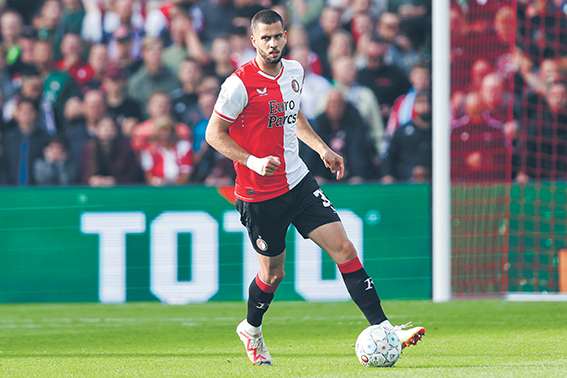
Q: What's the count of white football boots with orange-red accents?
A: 2